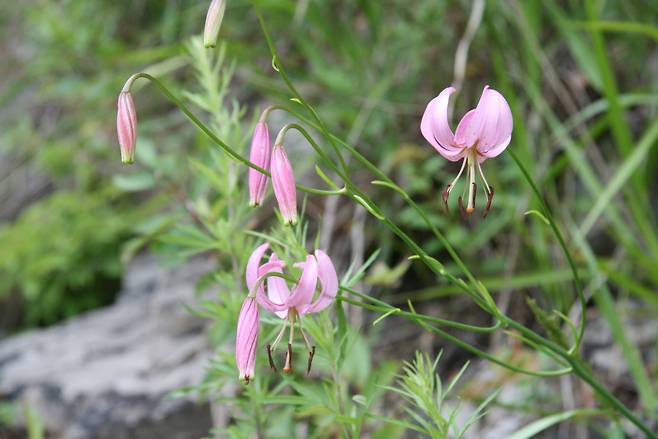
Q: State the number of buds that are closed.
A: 5